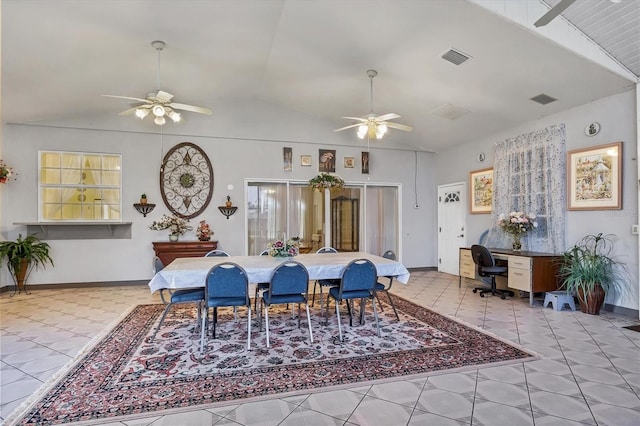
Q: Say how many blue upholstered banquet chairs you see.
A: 8